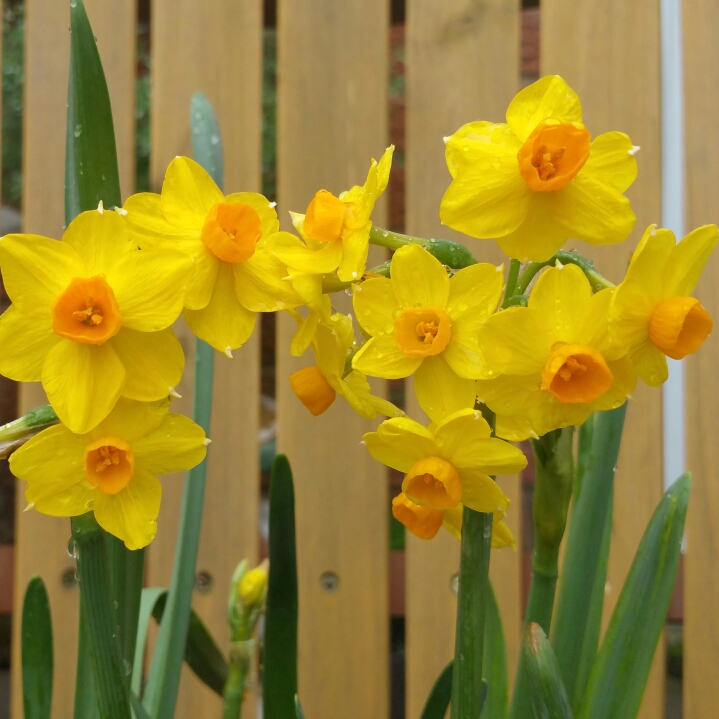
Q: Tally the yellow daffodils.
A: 11